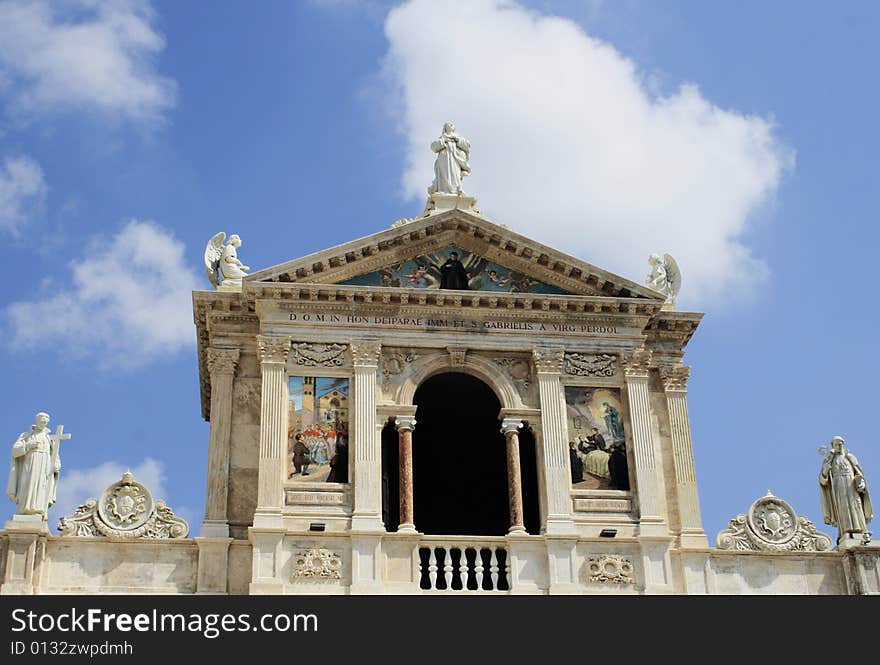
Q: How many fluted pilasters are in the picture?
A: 6